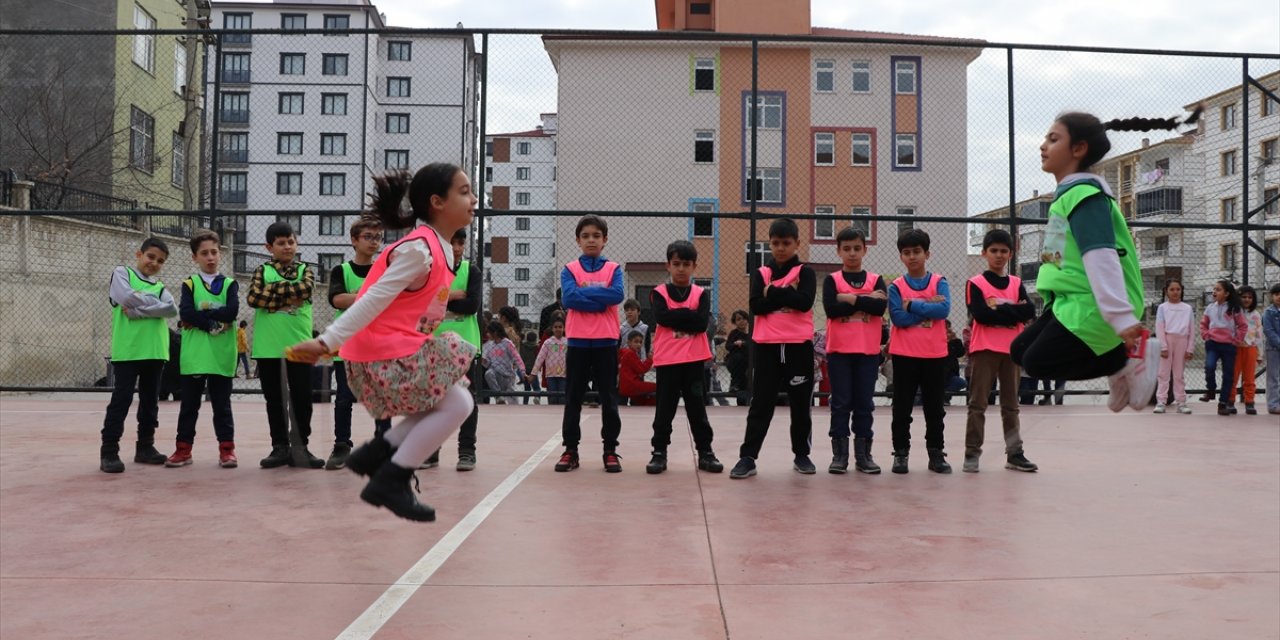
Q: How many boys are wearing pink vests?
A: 6